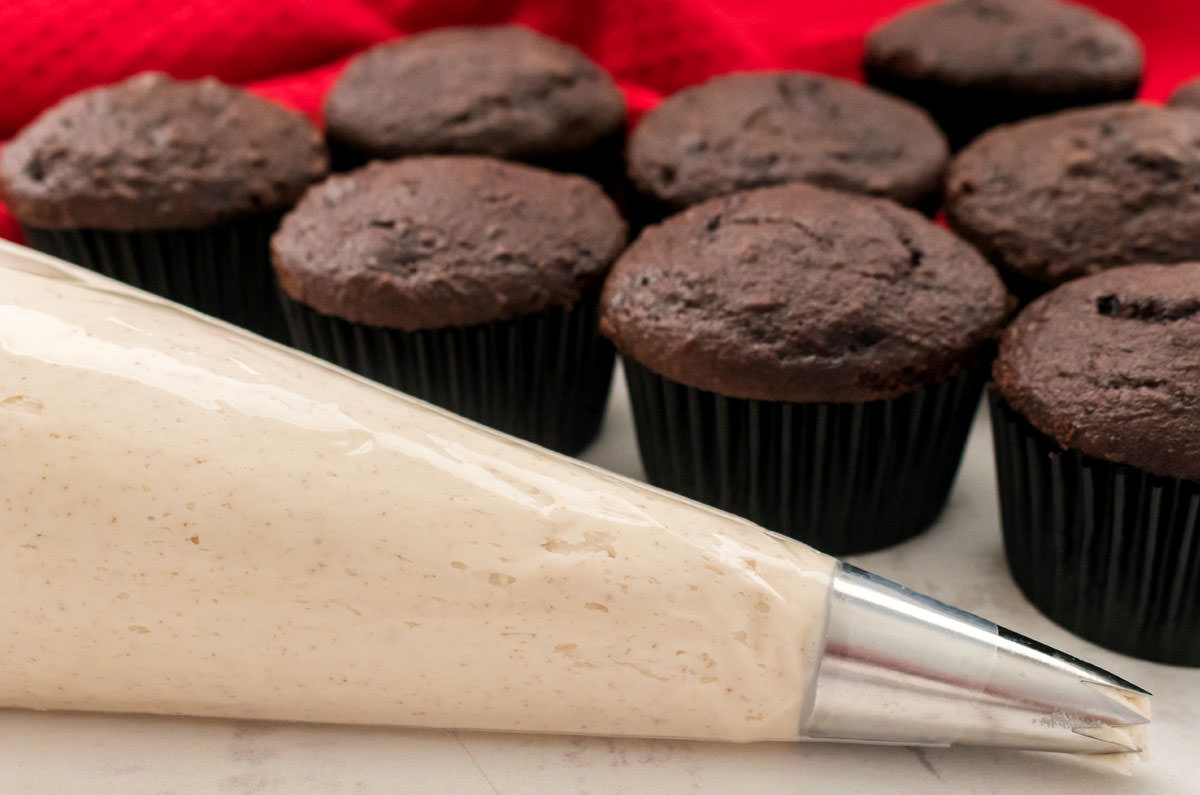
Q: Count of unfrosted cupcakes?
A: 9